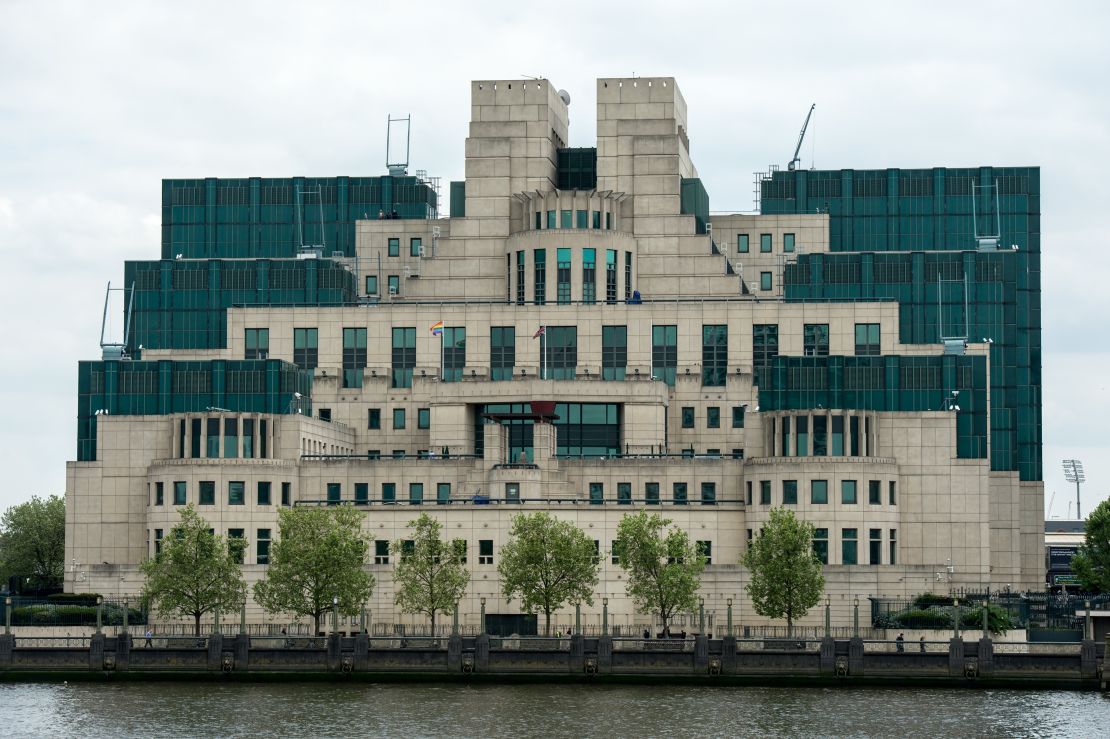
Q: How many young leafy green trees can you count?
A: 6